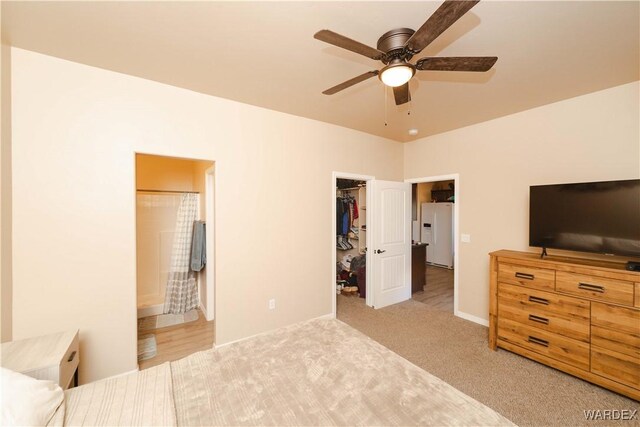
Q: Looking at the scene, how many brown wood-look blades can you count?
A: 5